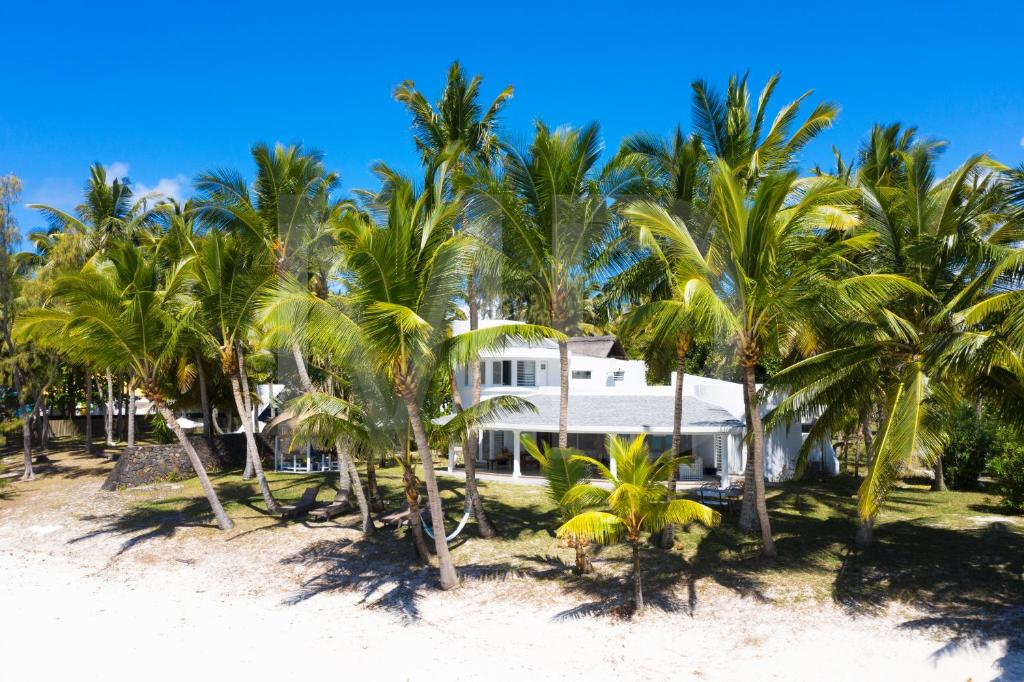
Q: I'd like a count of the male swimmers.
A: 0